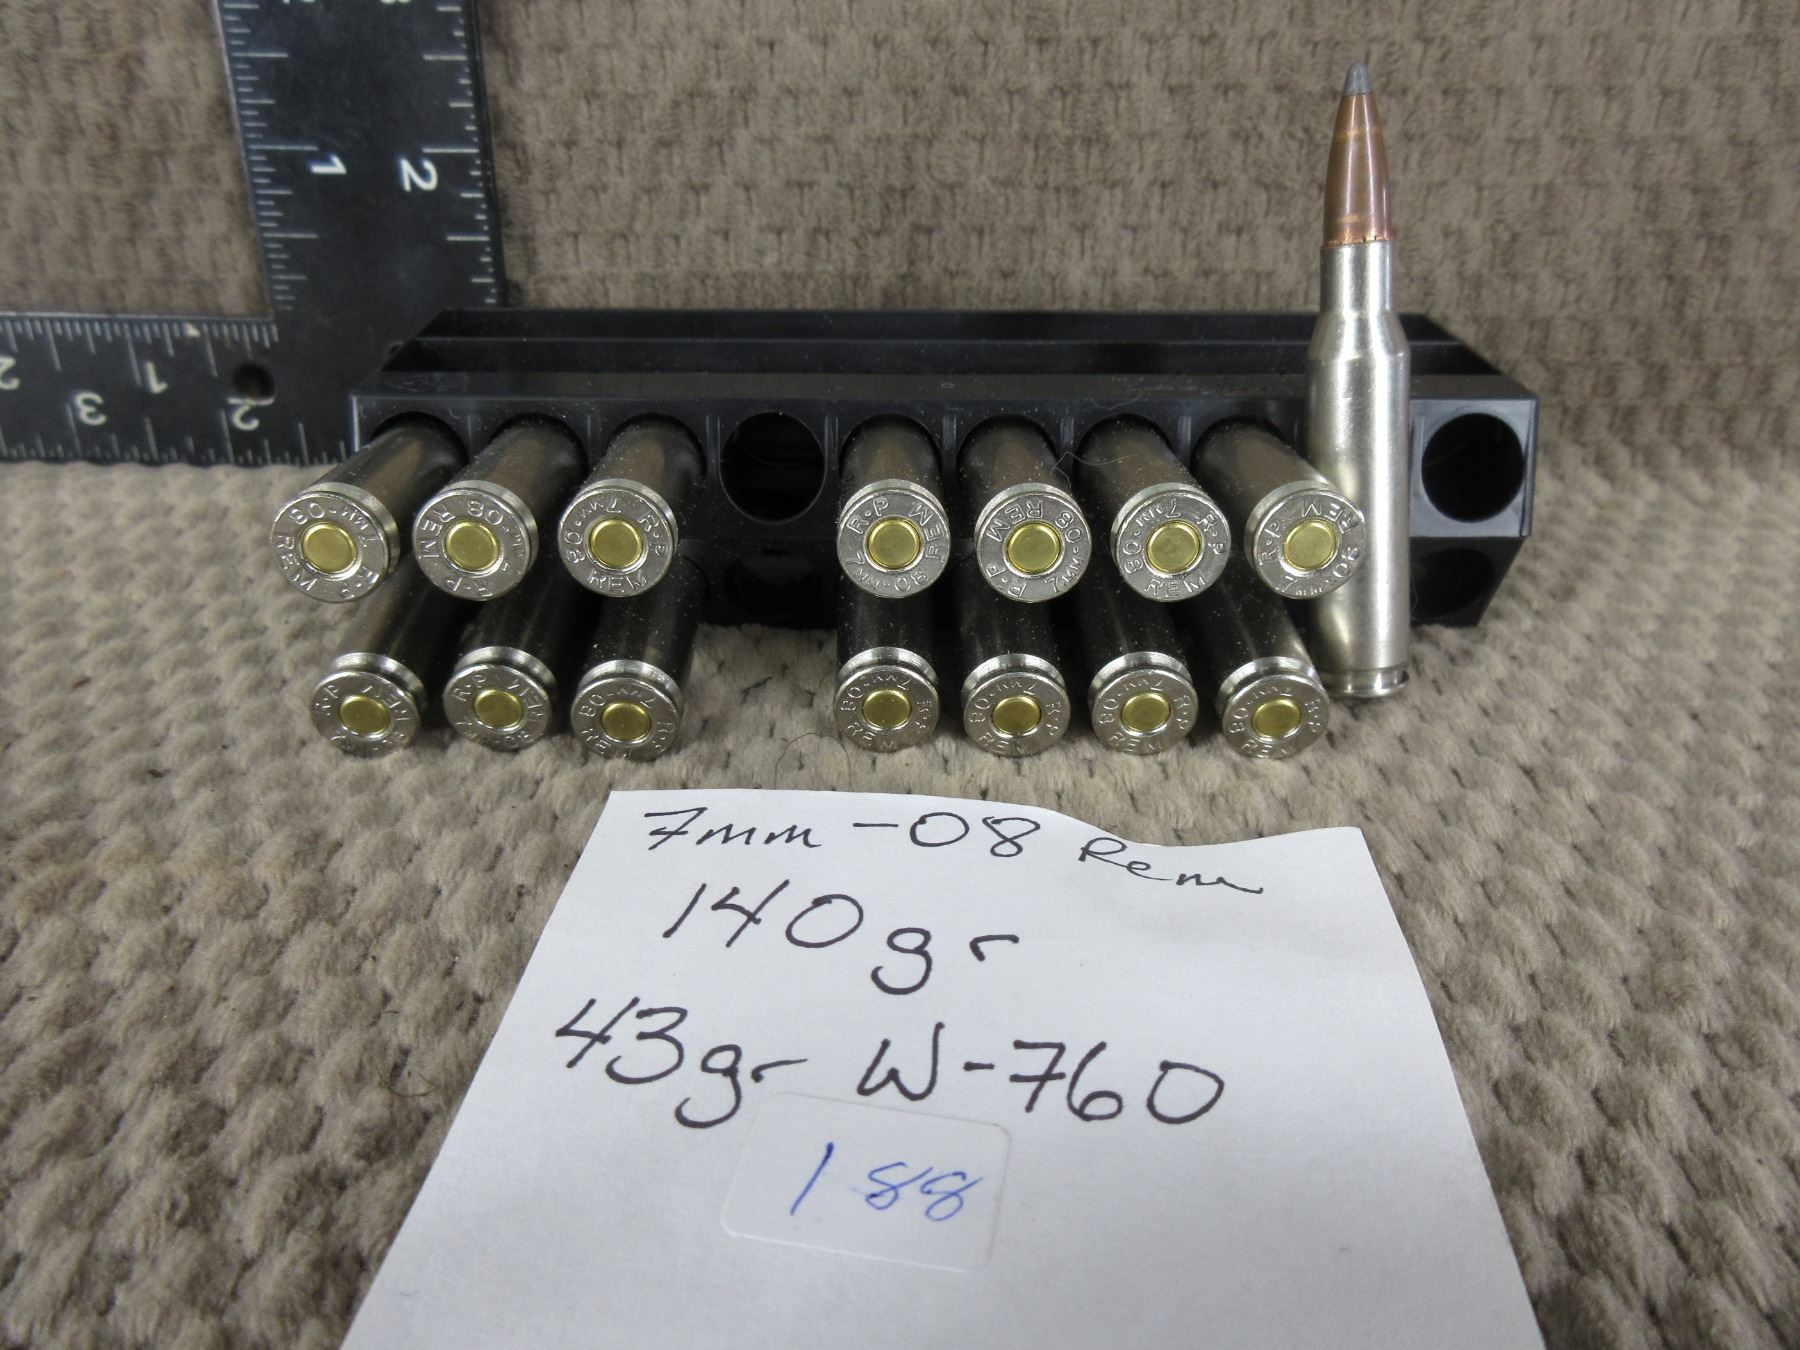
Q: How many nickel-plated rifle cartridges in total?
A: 15